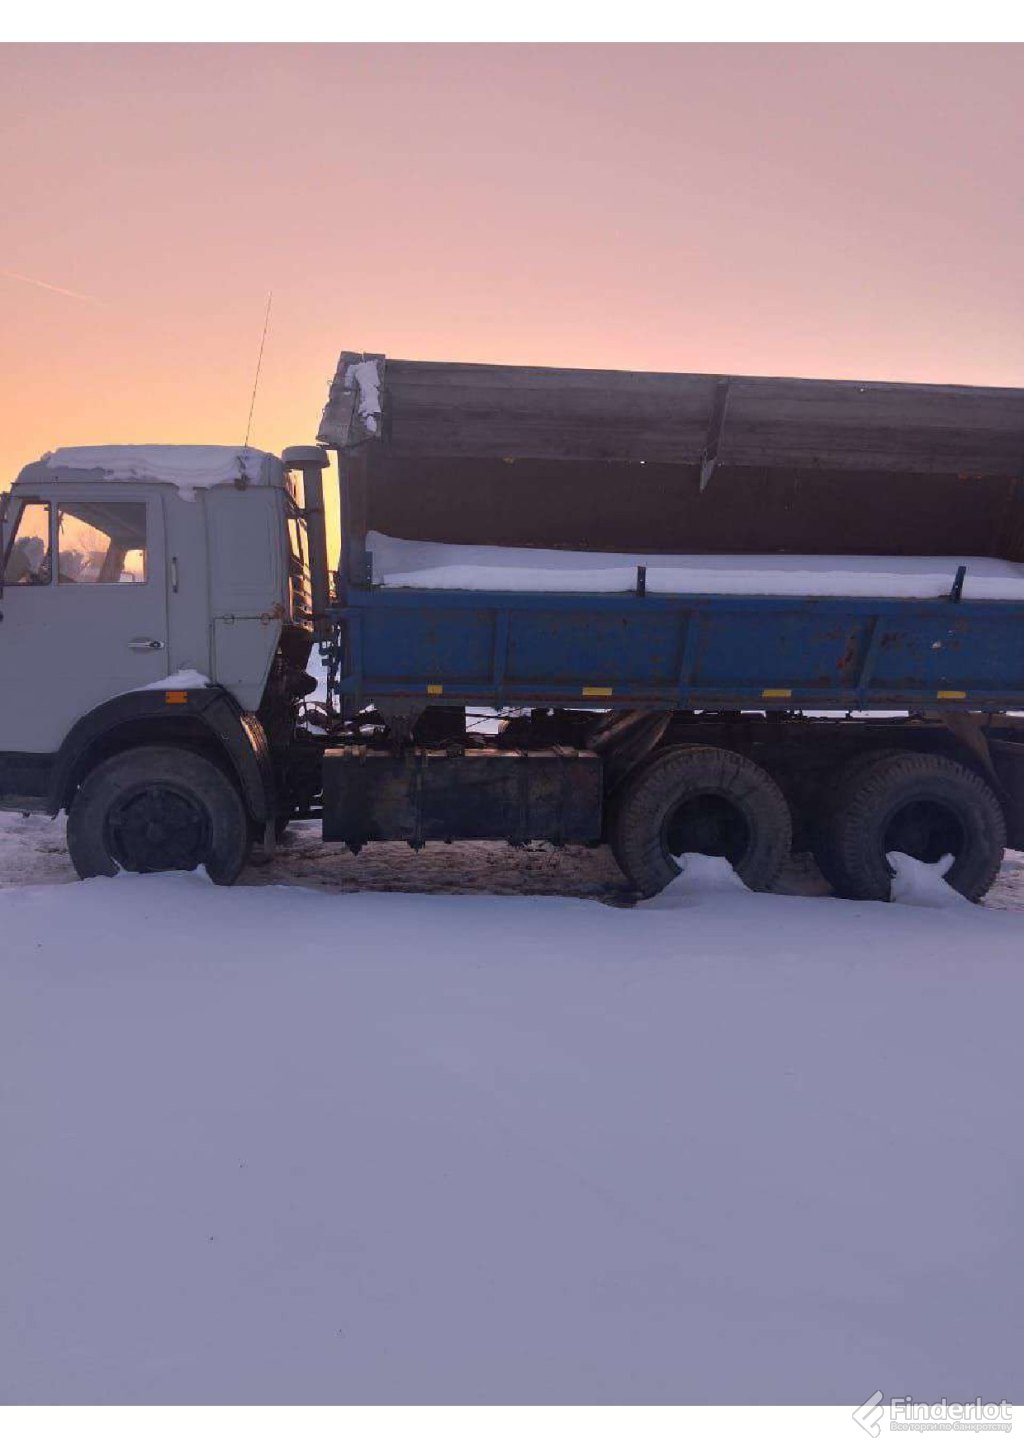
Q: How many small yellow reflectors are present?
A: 4